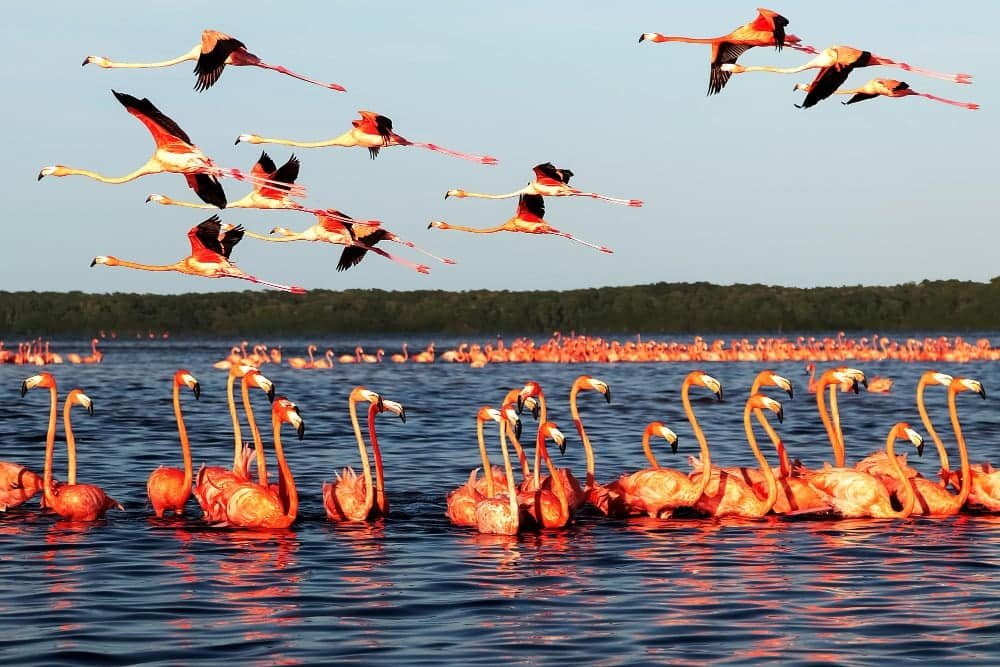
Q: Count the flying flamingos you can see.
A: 12